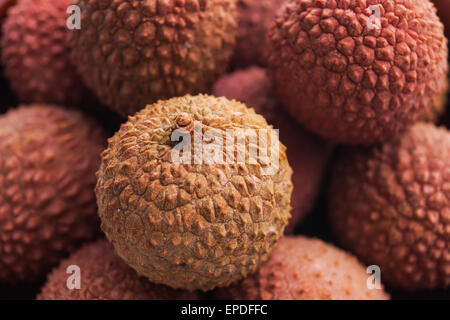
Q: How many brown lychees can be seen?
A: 2